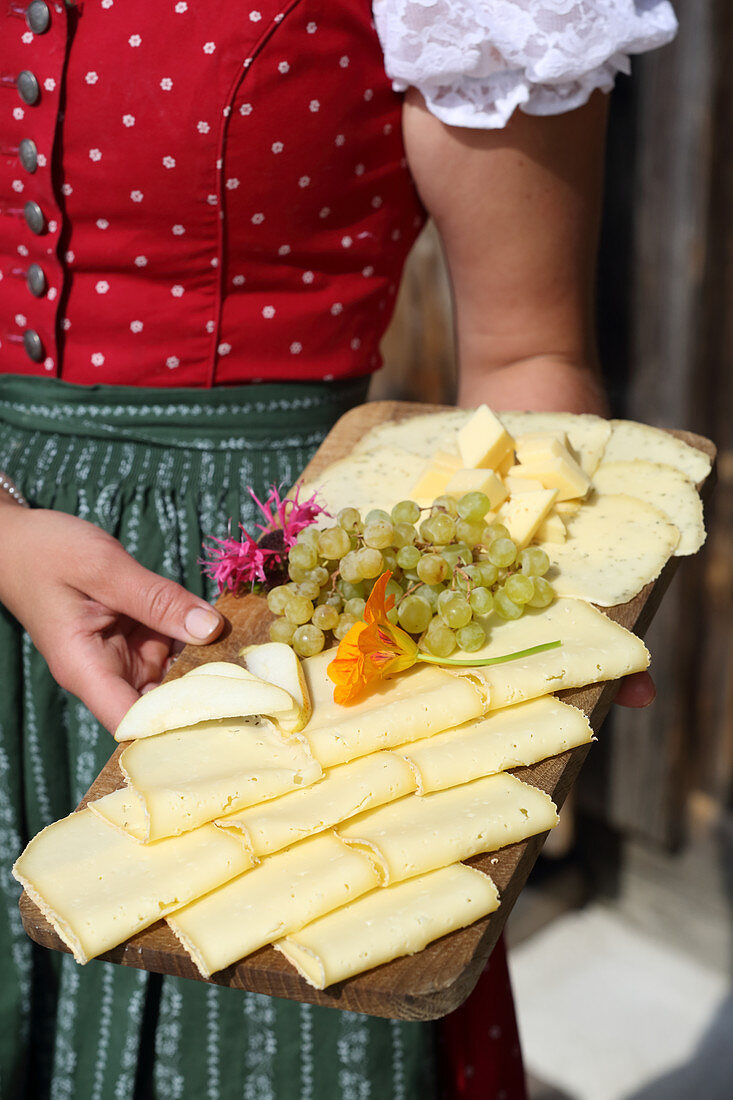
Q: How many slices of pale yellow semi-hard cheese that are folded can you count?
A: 9